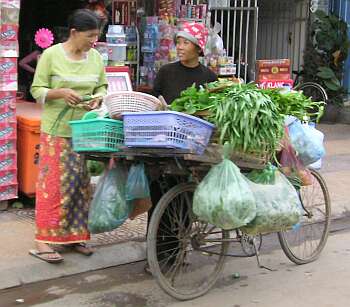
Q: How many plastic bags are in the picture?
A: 6